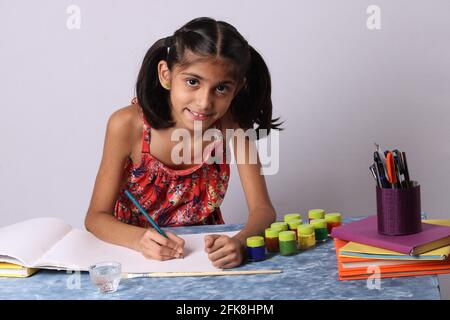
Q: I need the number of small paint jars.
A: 10